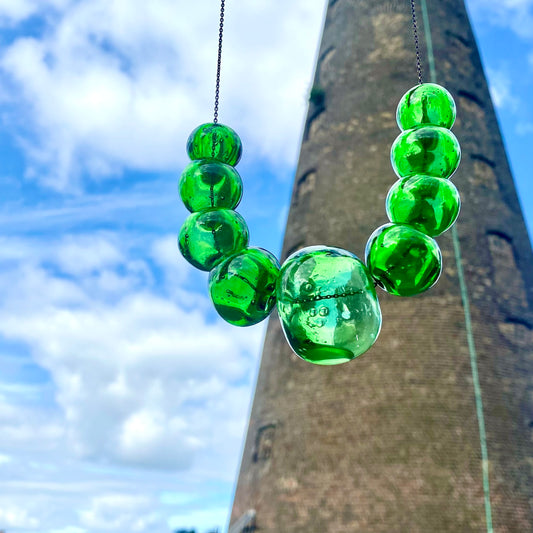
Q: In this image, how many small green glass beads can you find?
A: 8